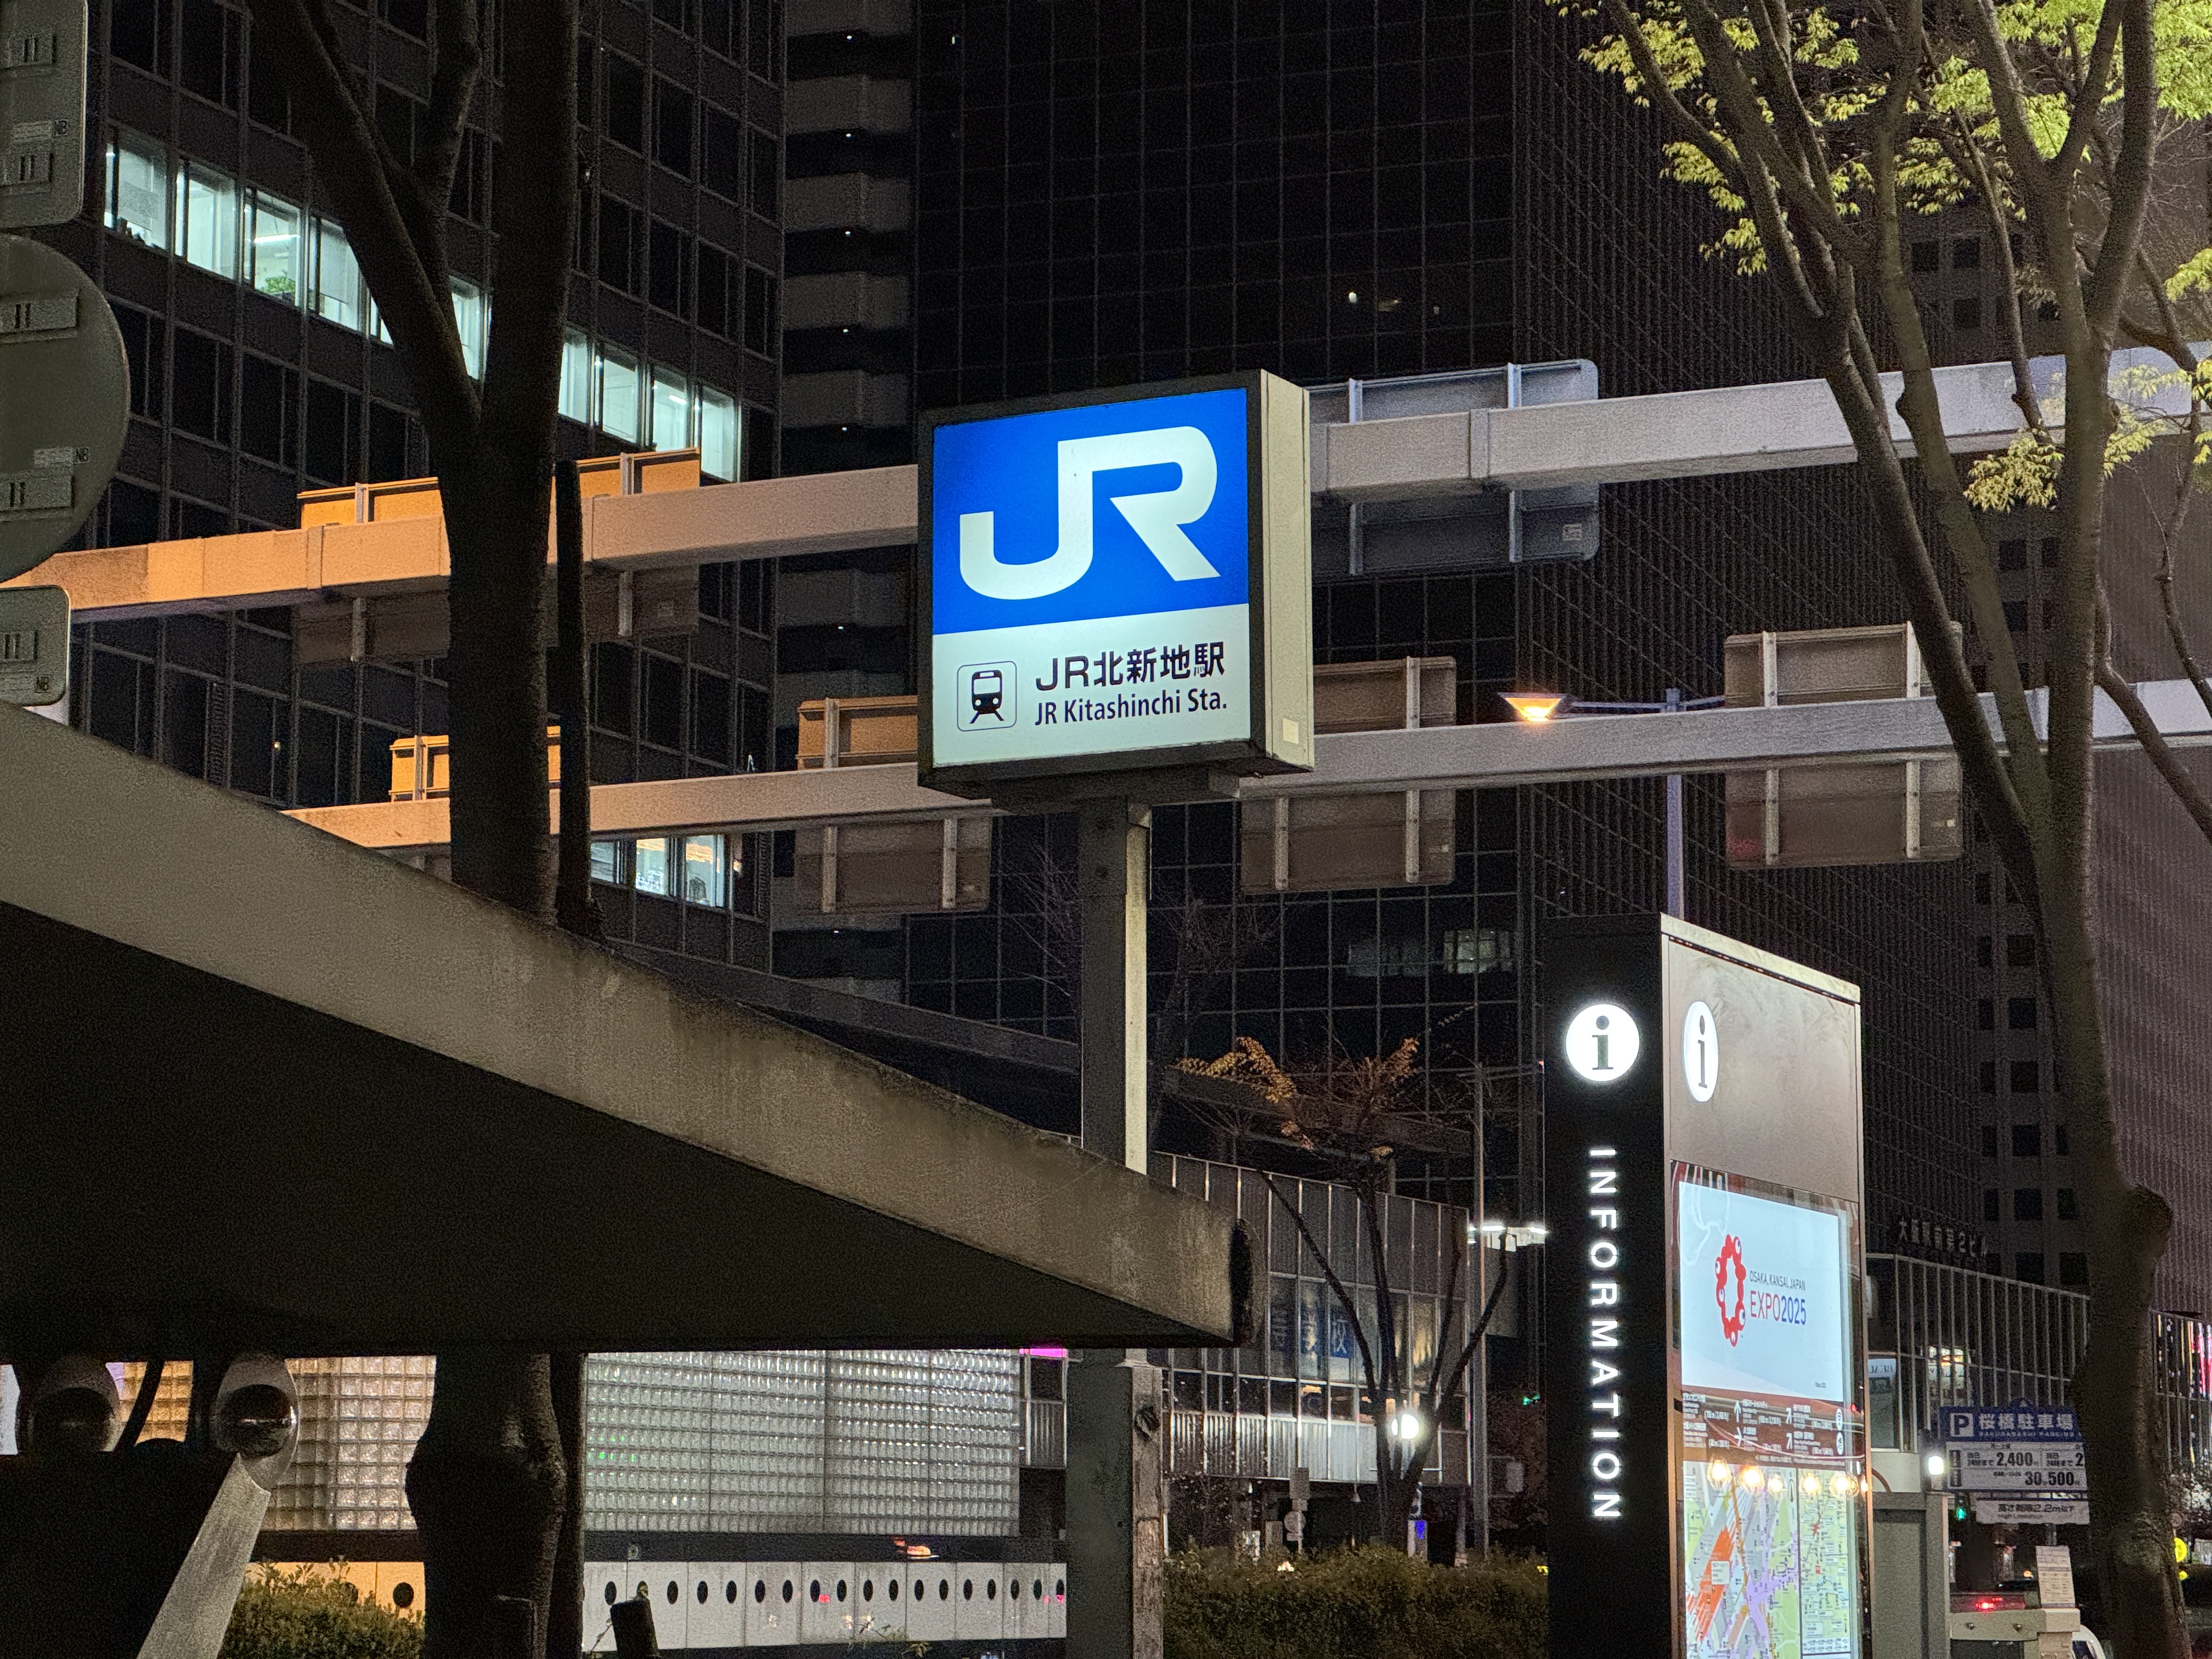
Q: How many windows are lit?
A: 13